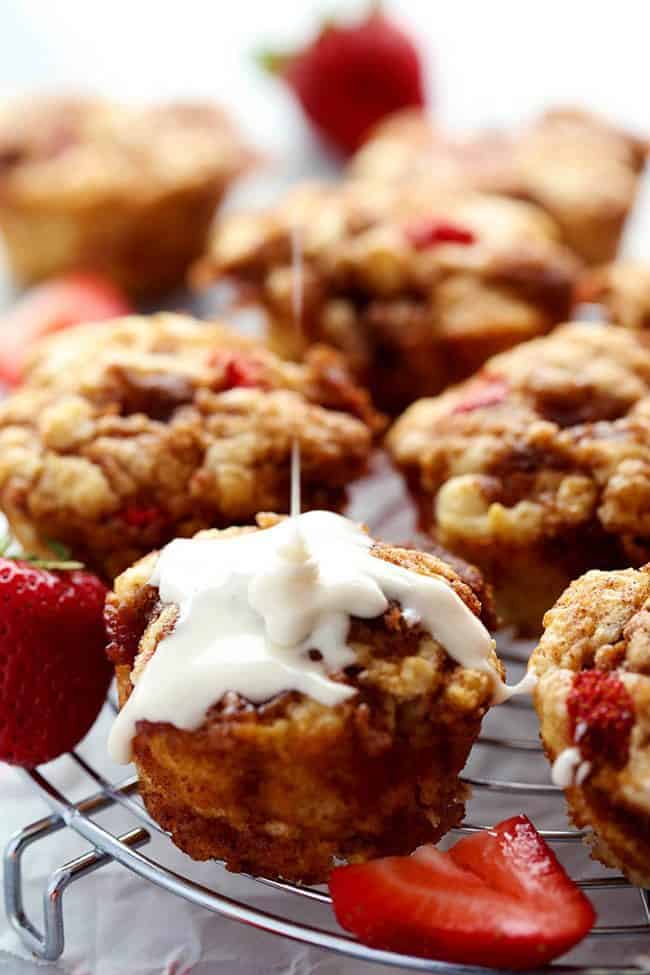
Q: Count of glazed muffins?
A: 1